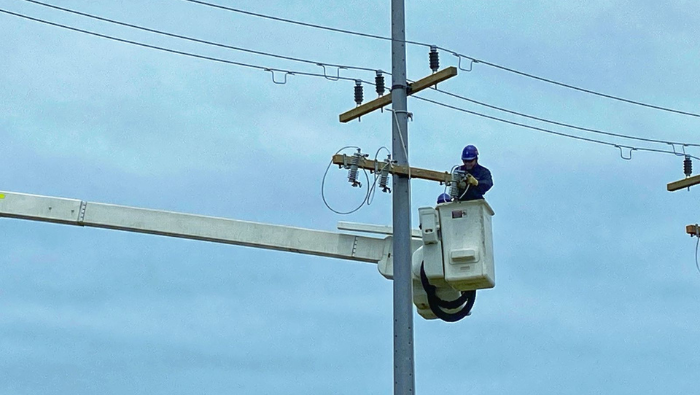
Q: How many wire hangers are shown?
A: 5